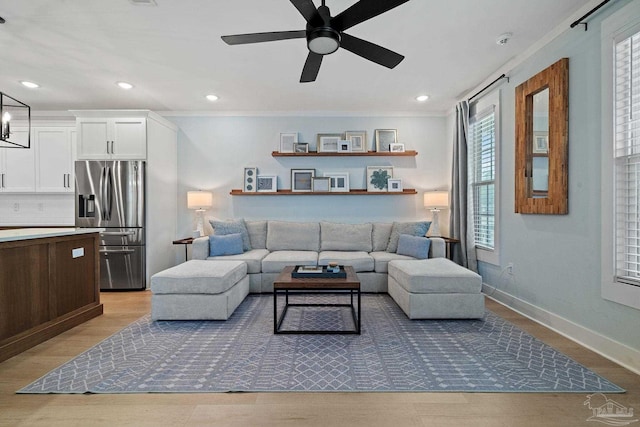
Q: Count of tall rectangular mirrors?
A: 1